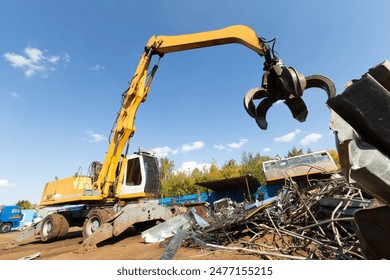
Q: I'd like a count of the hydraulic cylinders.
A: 4